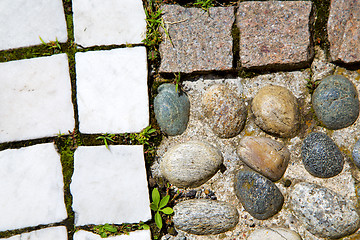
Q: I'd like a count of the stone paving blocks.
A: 11